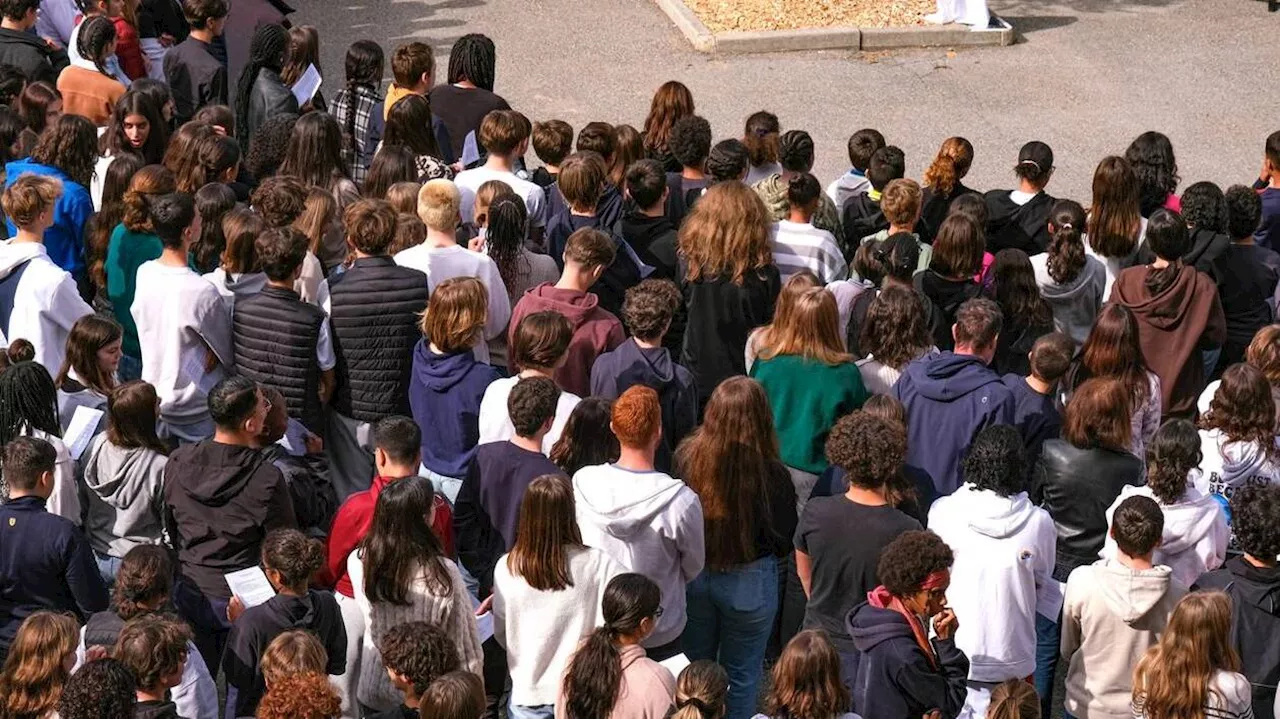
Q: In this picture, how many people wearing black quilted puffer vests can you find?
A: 2